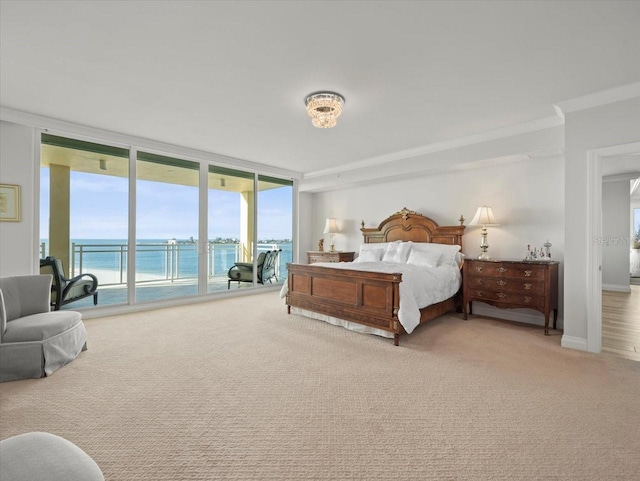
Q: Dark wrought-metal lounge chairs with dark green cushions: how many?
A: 2